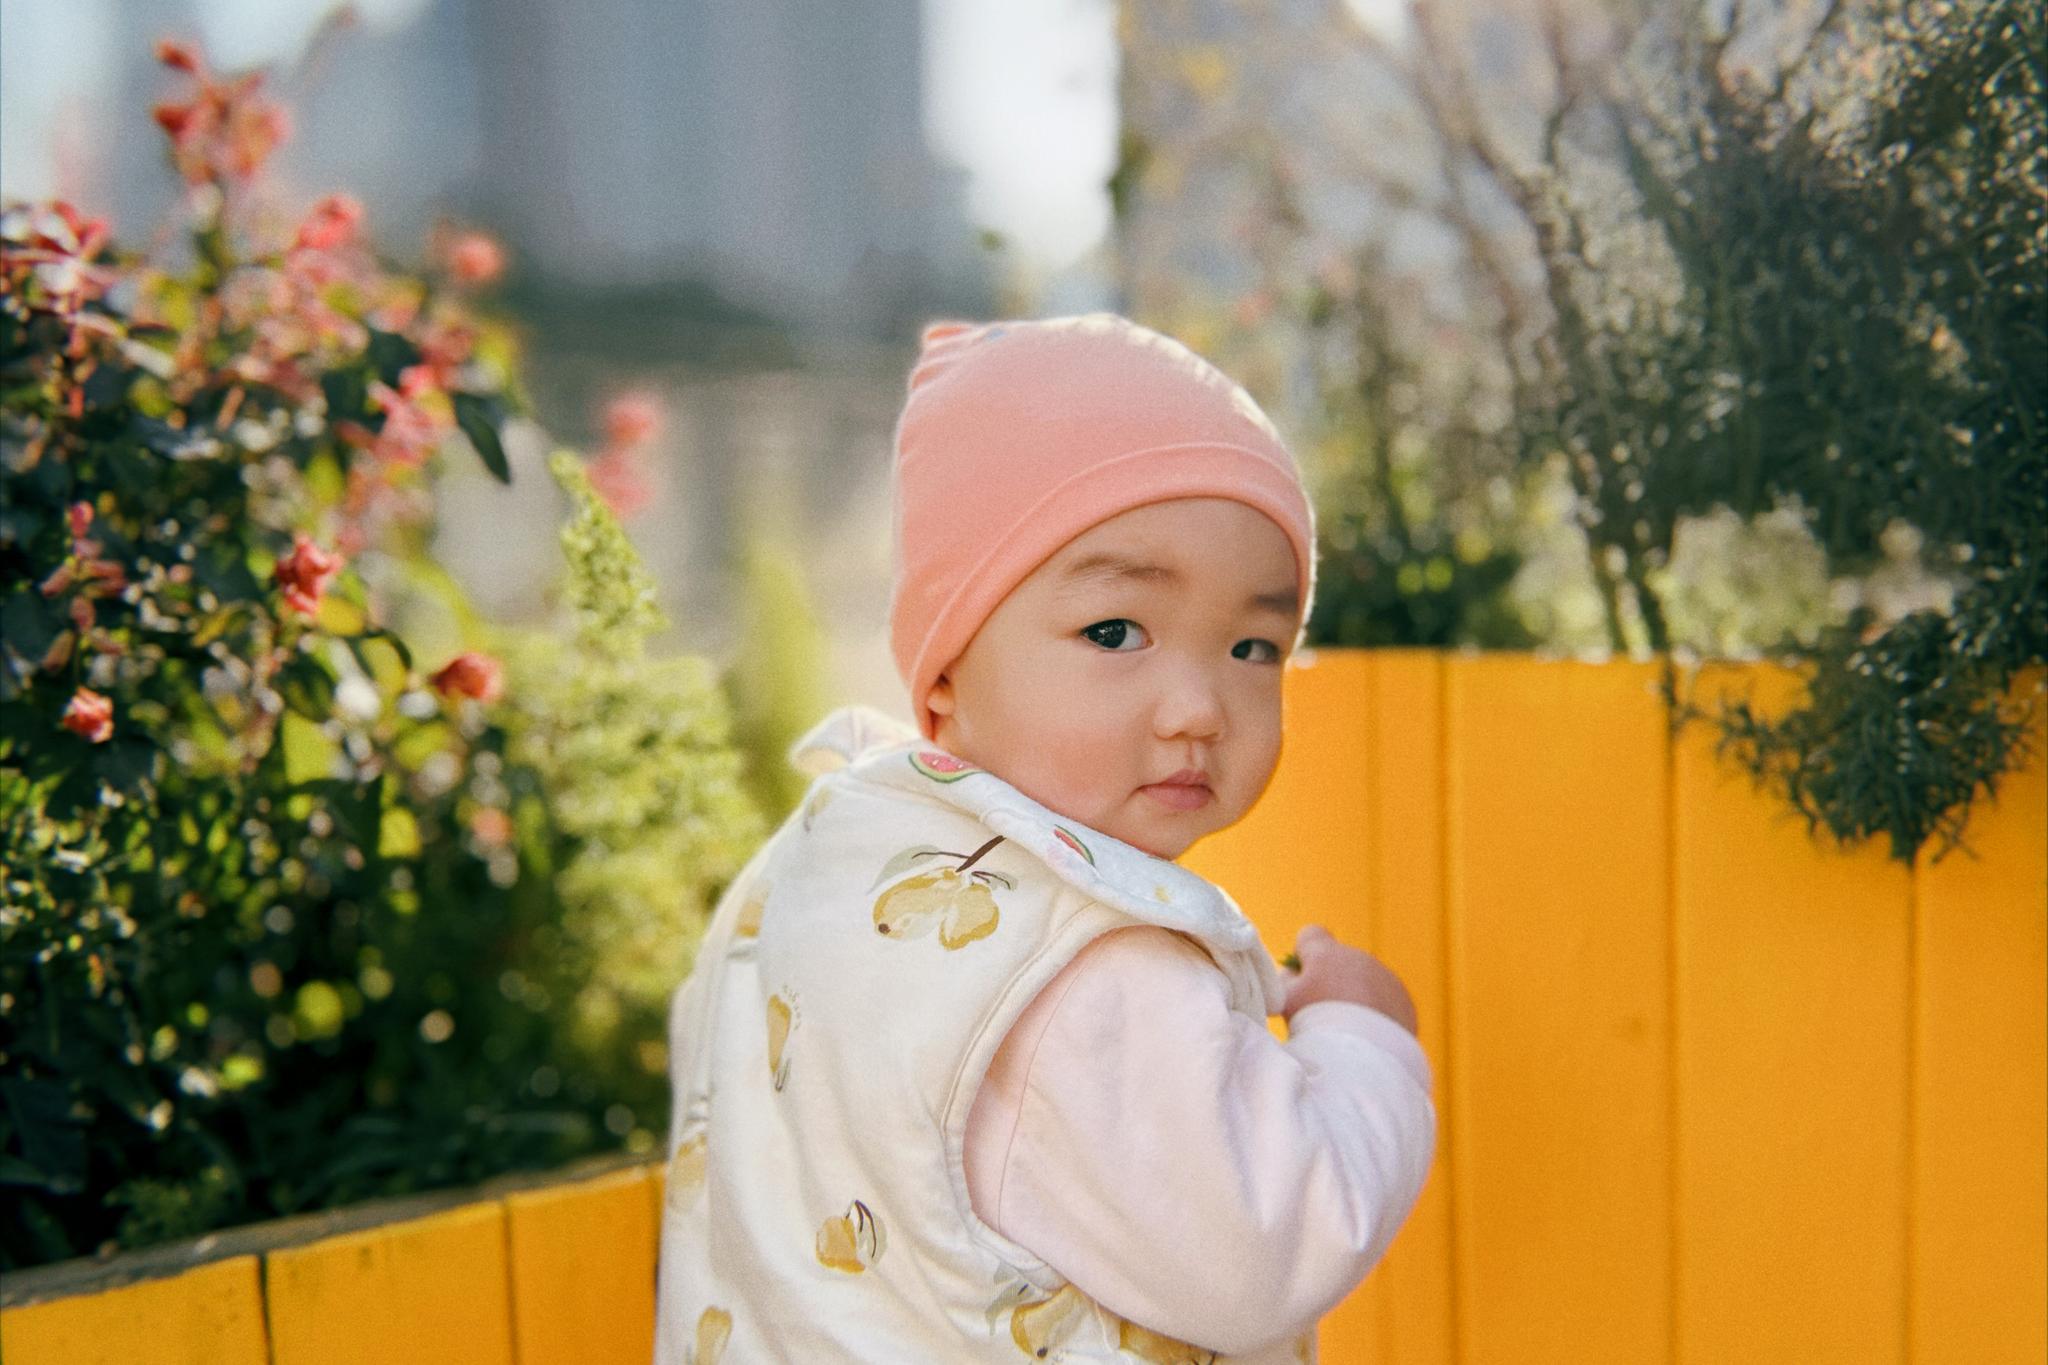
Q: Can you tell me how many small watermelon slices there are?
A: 2